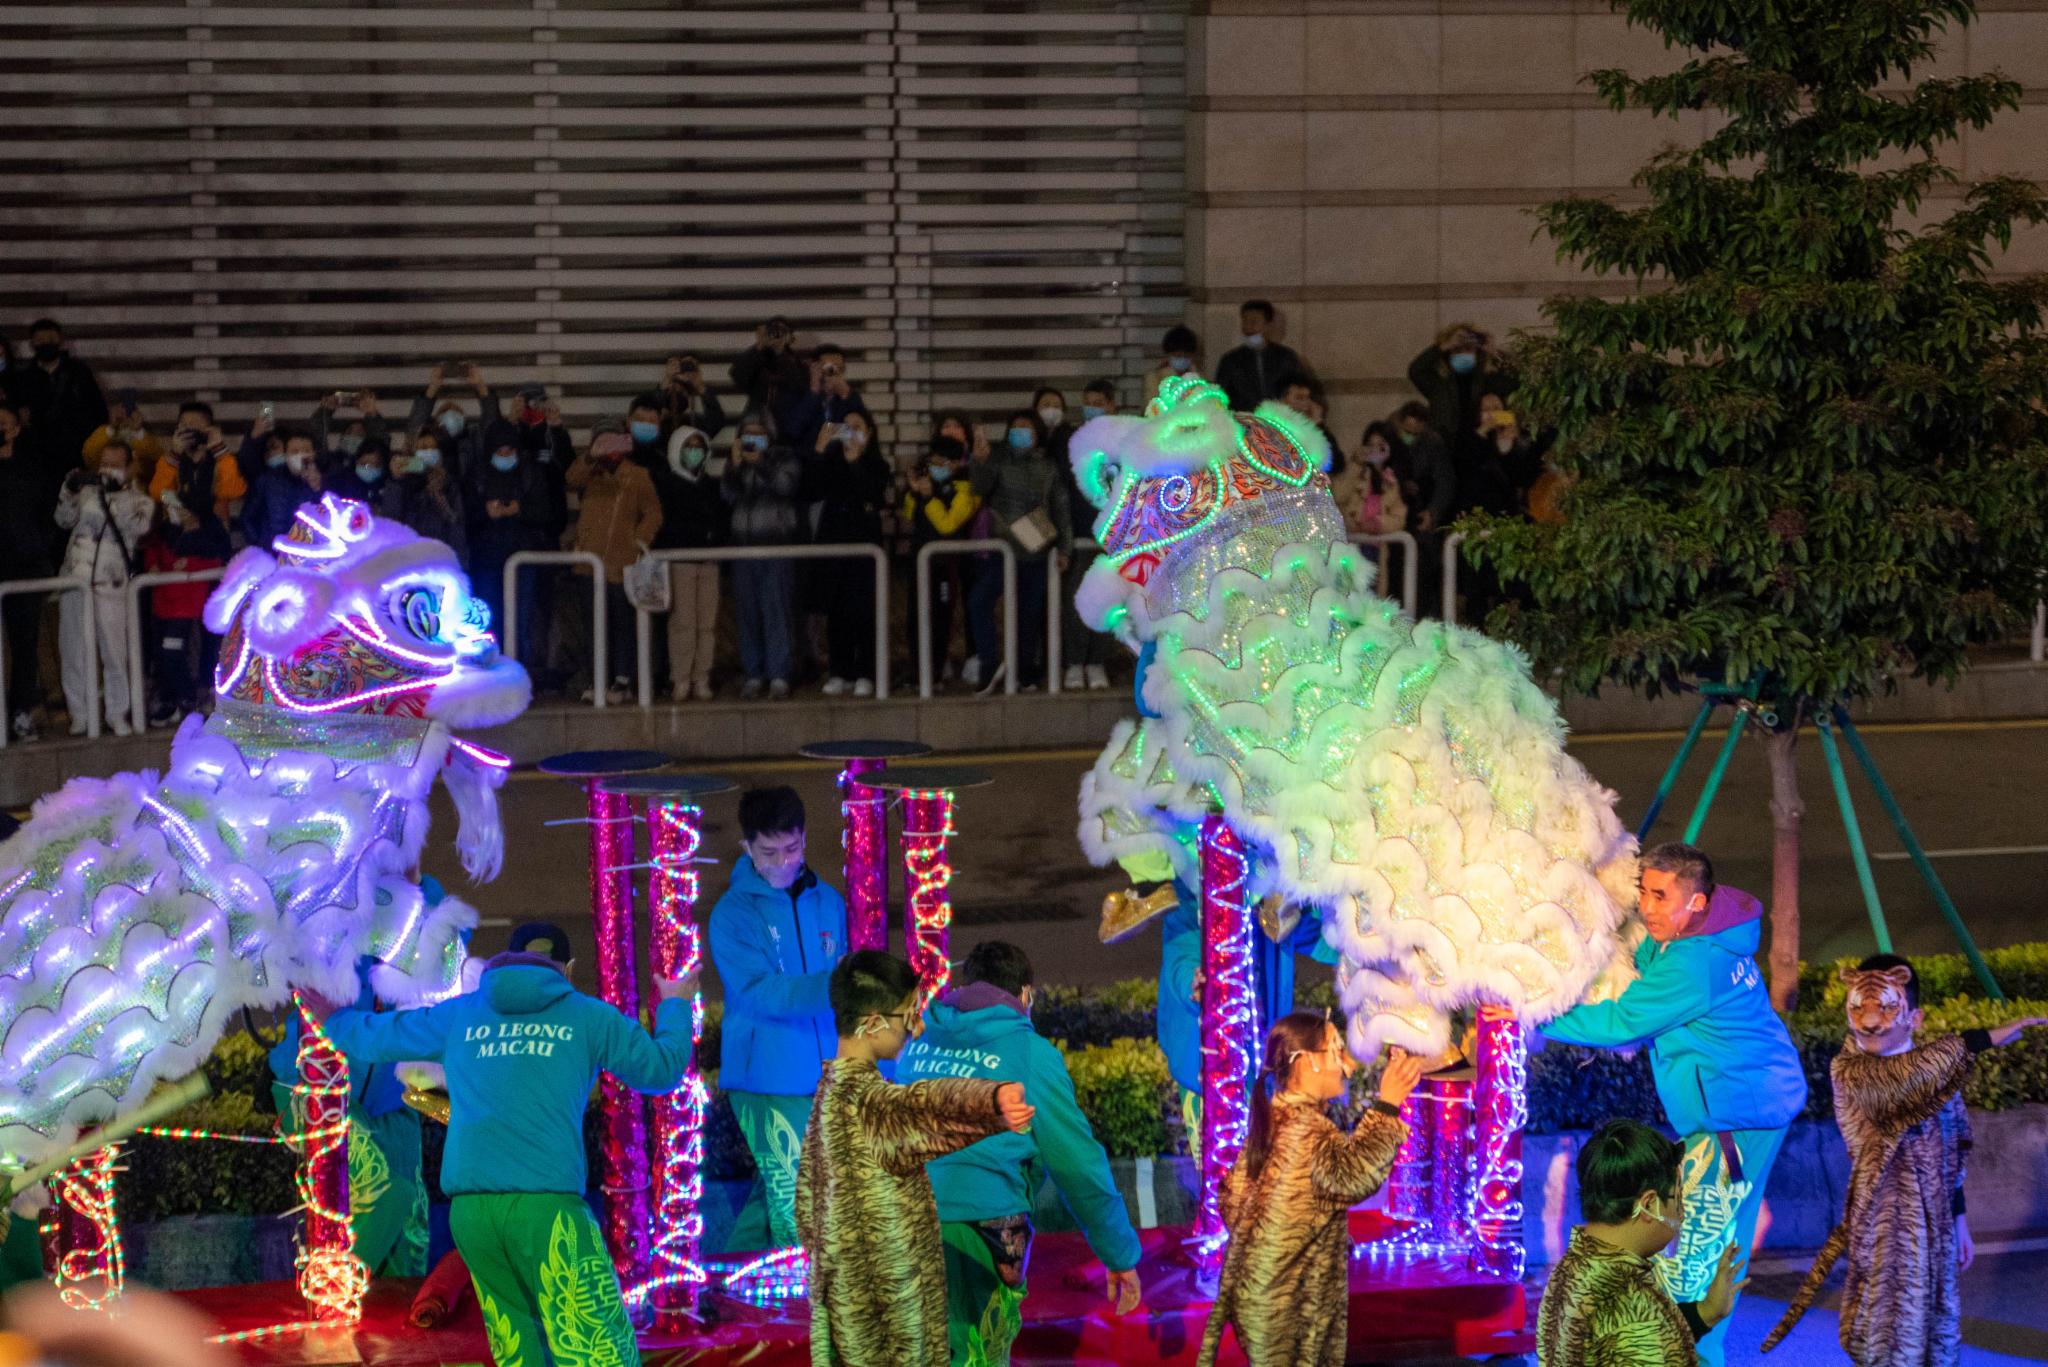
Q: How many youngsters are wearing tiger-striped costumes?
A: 4